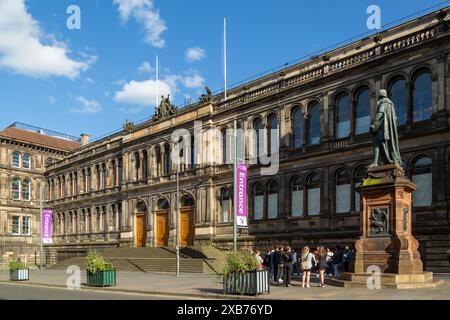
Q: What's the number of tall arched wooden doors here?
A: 3